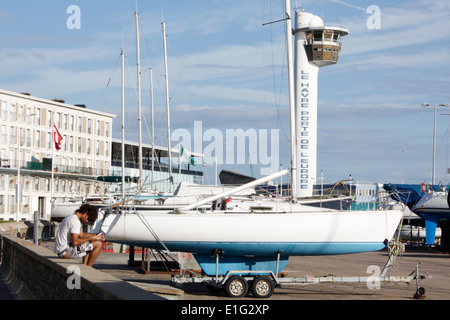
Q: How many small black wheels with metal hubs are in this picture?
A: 2